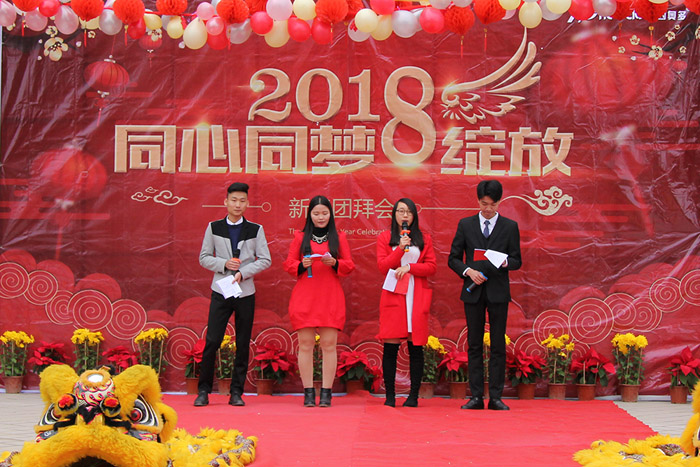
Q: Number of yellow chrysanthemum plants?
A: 9